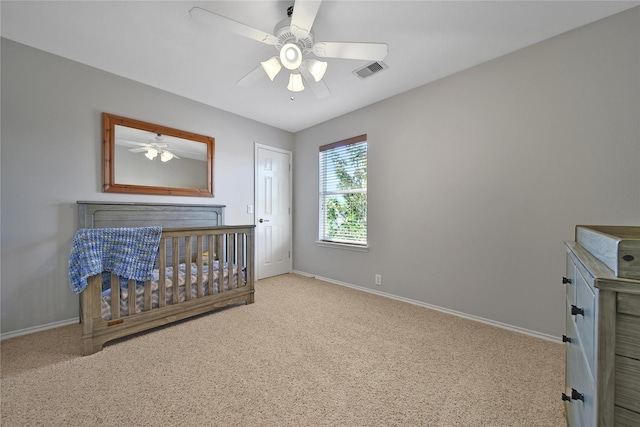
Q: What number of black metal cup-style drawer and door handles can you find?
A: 5